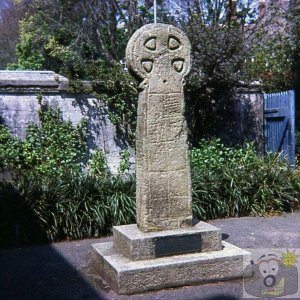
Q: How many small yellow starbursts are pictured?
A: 1